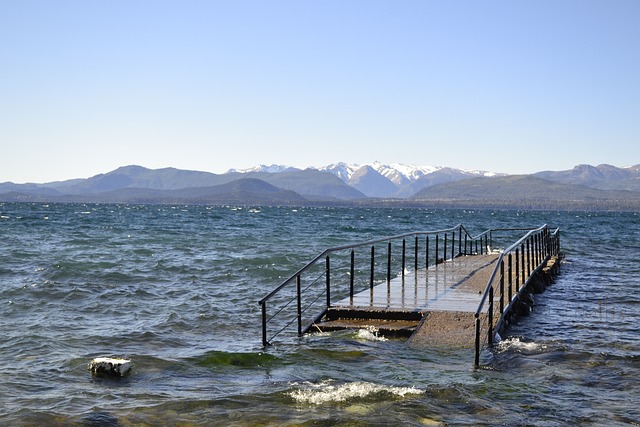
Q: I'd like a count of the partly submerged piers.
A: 1